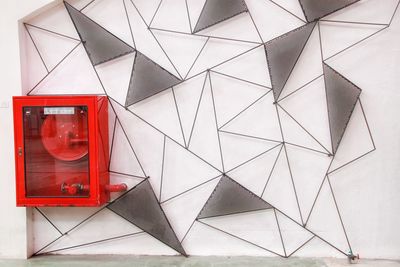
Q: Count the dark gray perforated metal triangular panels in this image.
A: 8